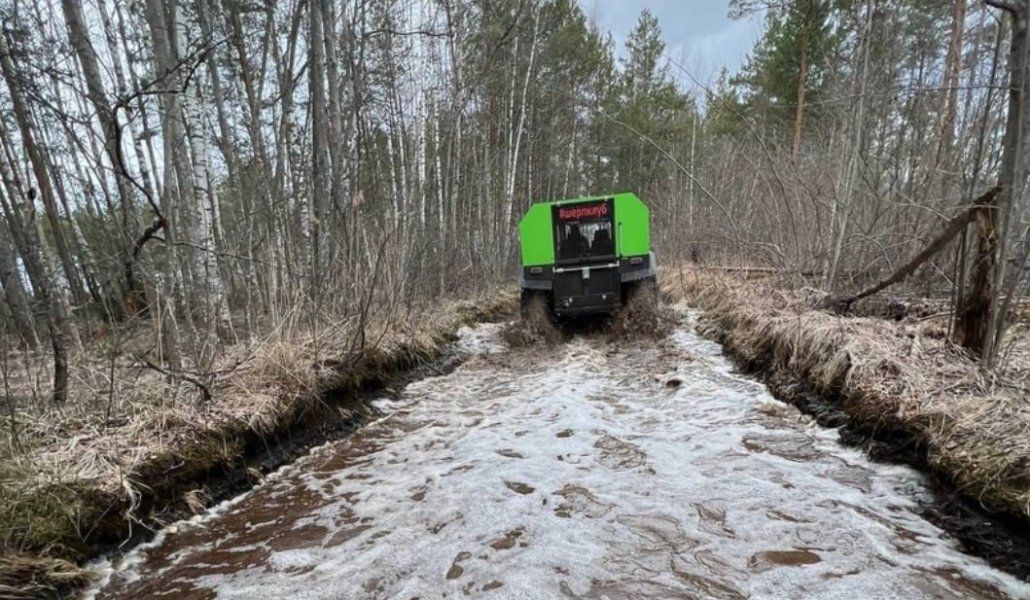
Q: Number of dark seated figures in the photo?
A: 2